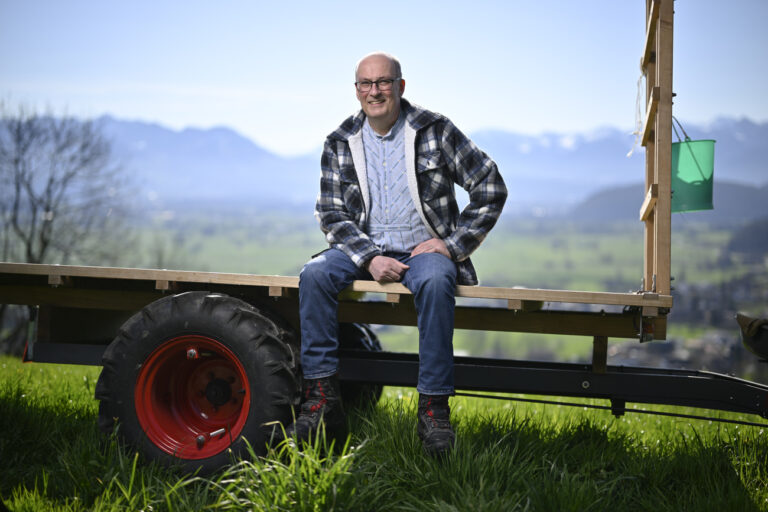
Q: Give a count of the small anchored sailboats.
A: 0